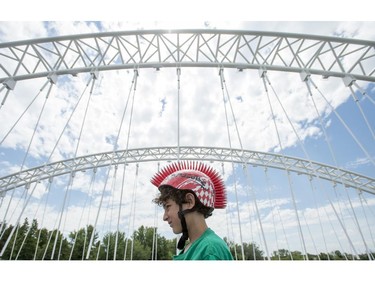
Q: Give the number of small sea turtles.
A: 0